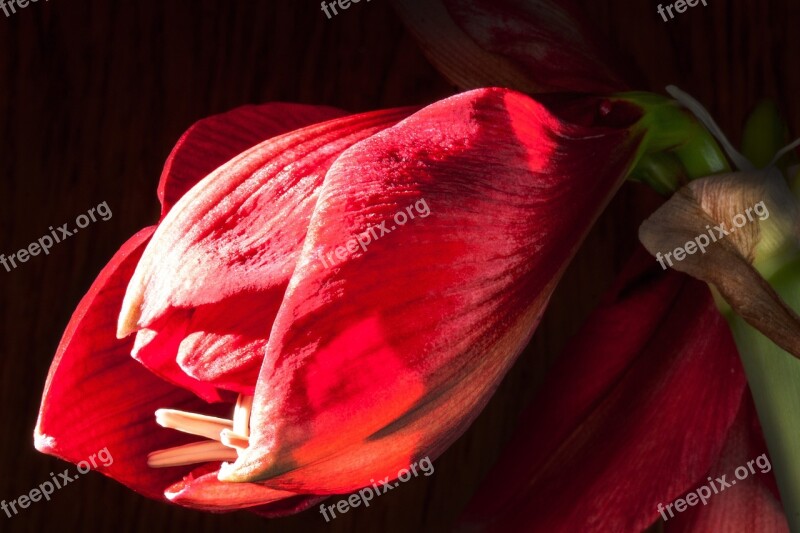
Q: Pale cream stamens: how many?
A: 4